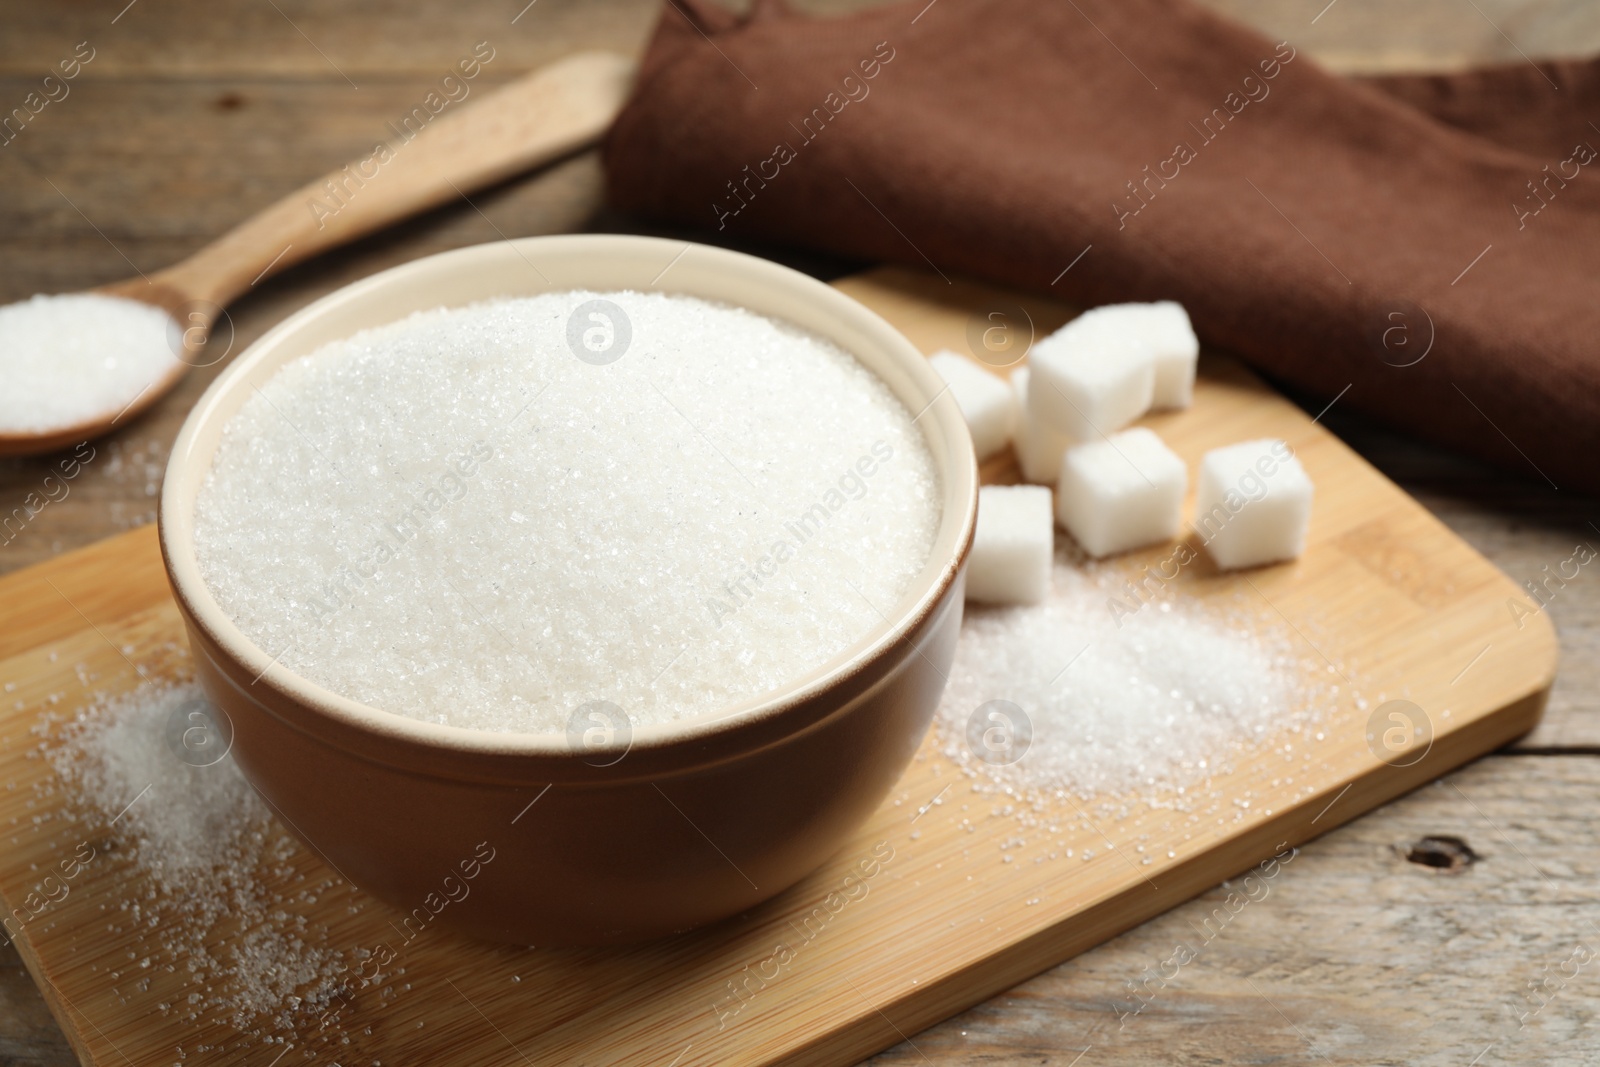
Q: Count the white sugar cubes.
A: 7